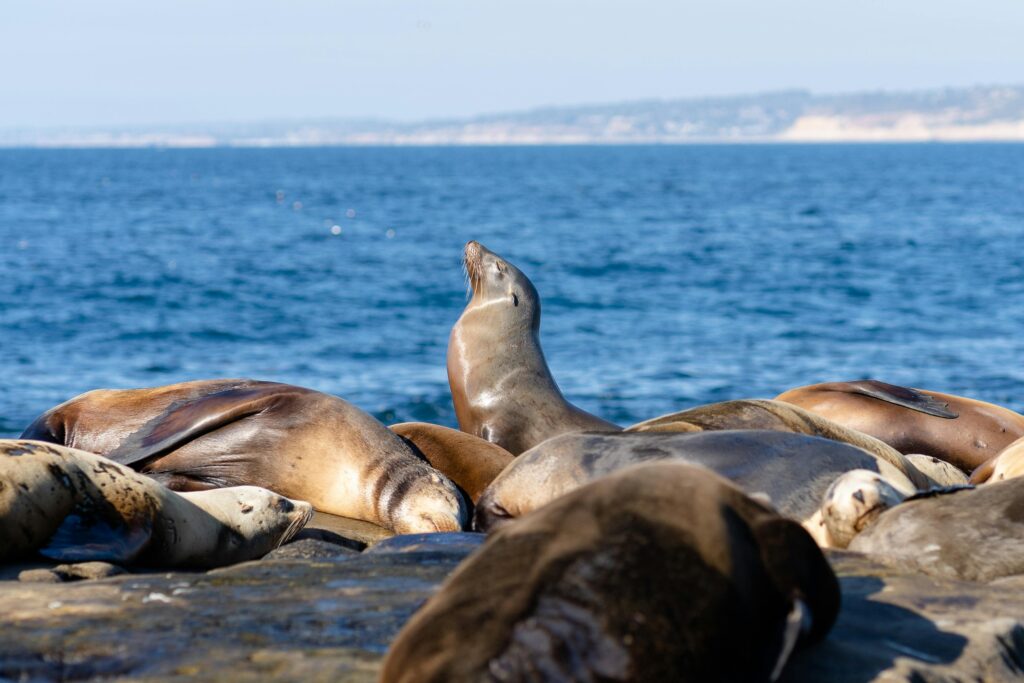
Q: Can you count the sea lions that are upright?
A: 1